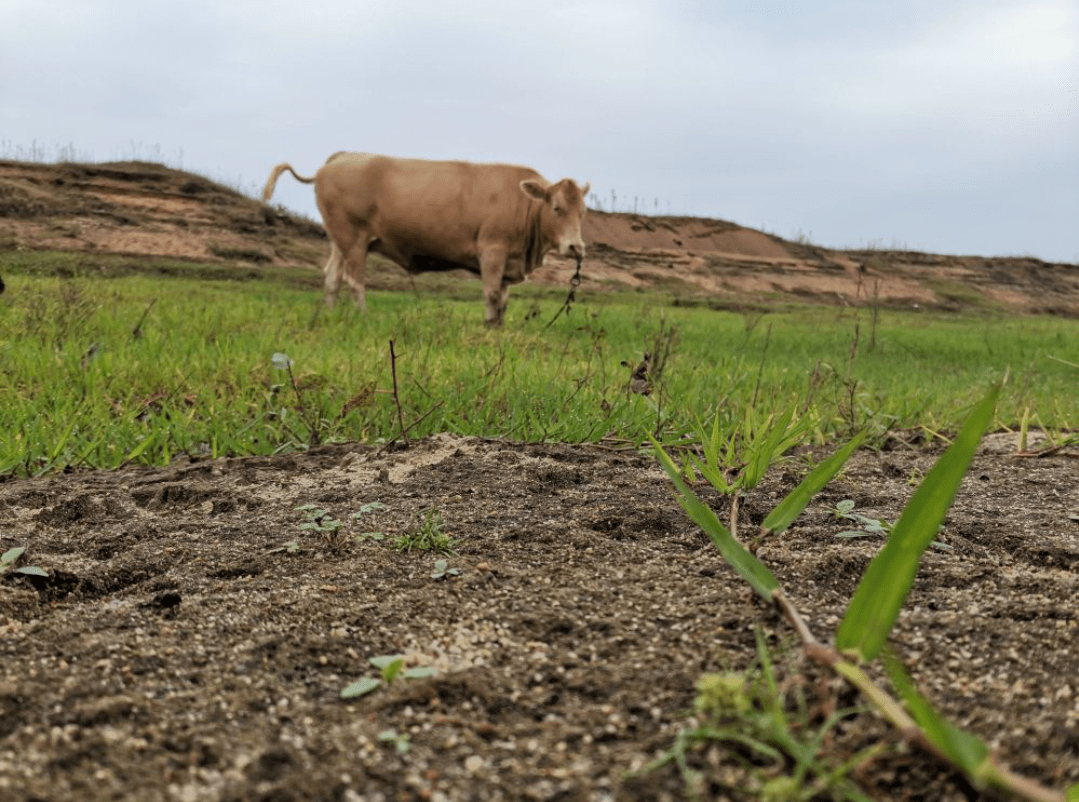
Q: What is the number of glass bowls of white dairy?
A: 0